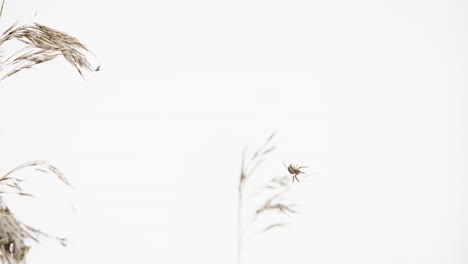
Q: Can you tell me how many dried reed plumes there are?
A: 3